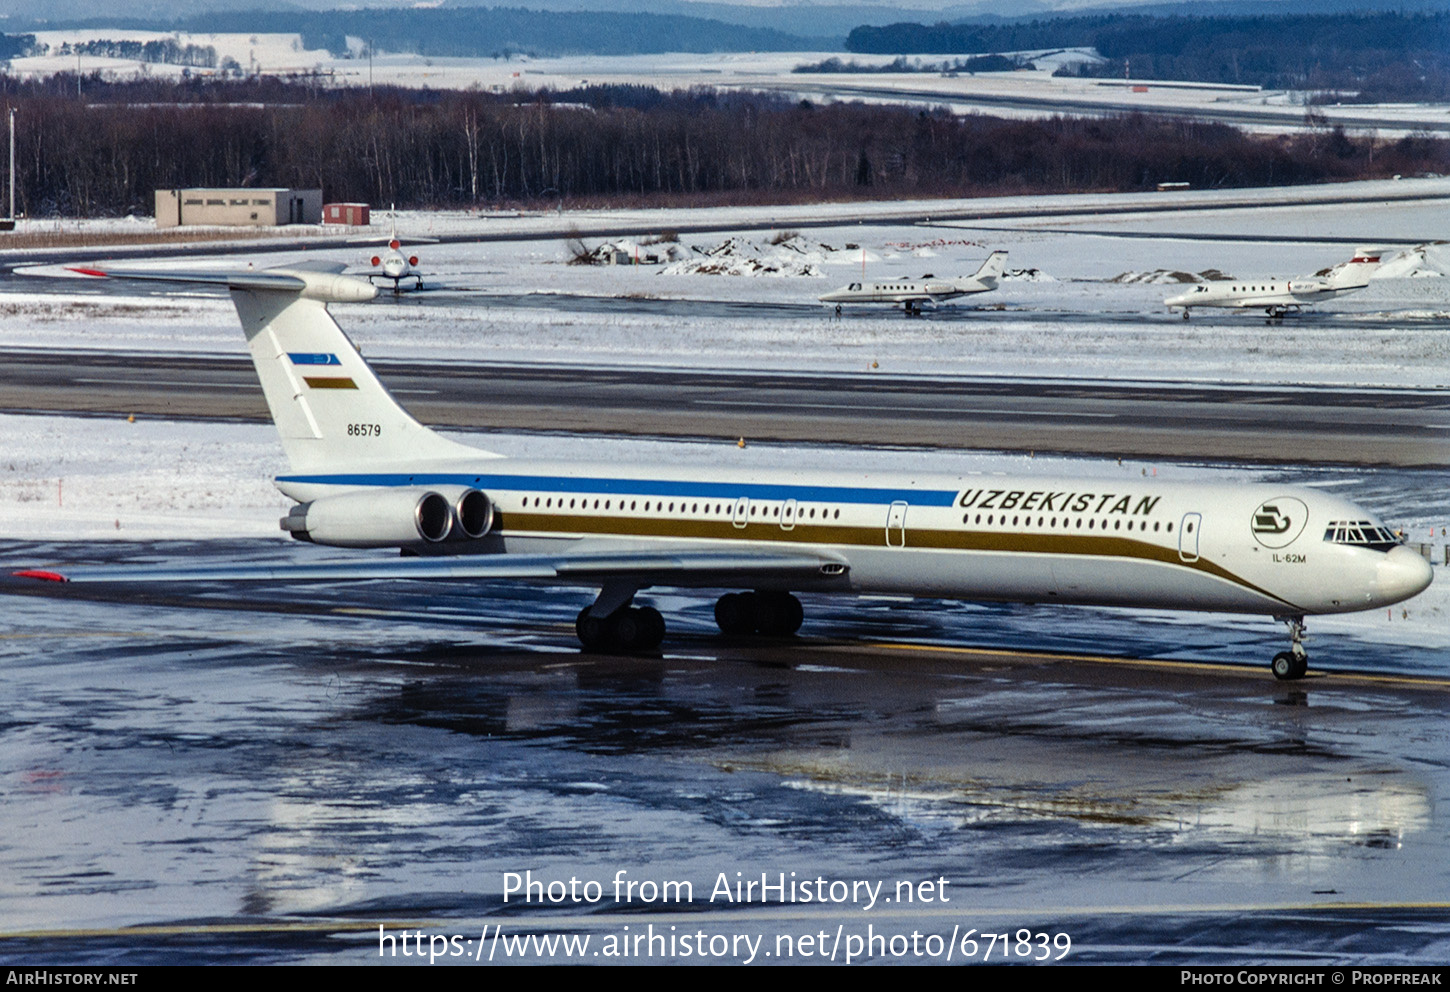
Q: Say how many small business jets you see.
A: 3